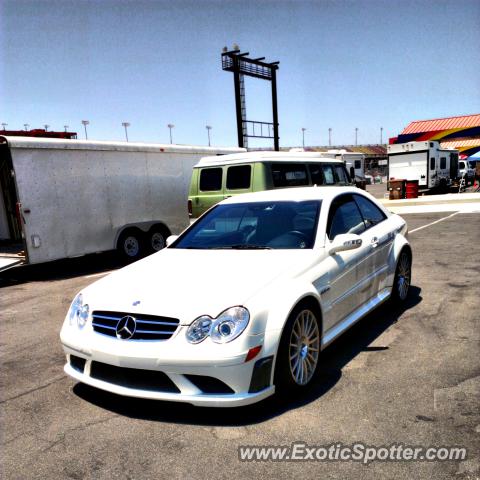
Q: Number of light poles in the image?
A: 12